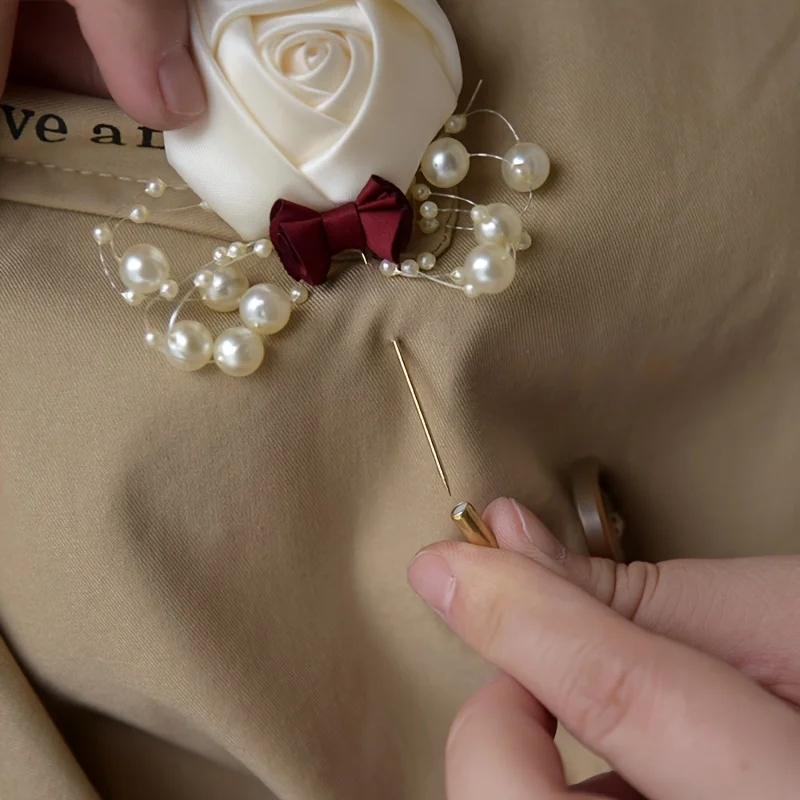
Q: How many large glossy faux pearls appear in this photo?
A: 9